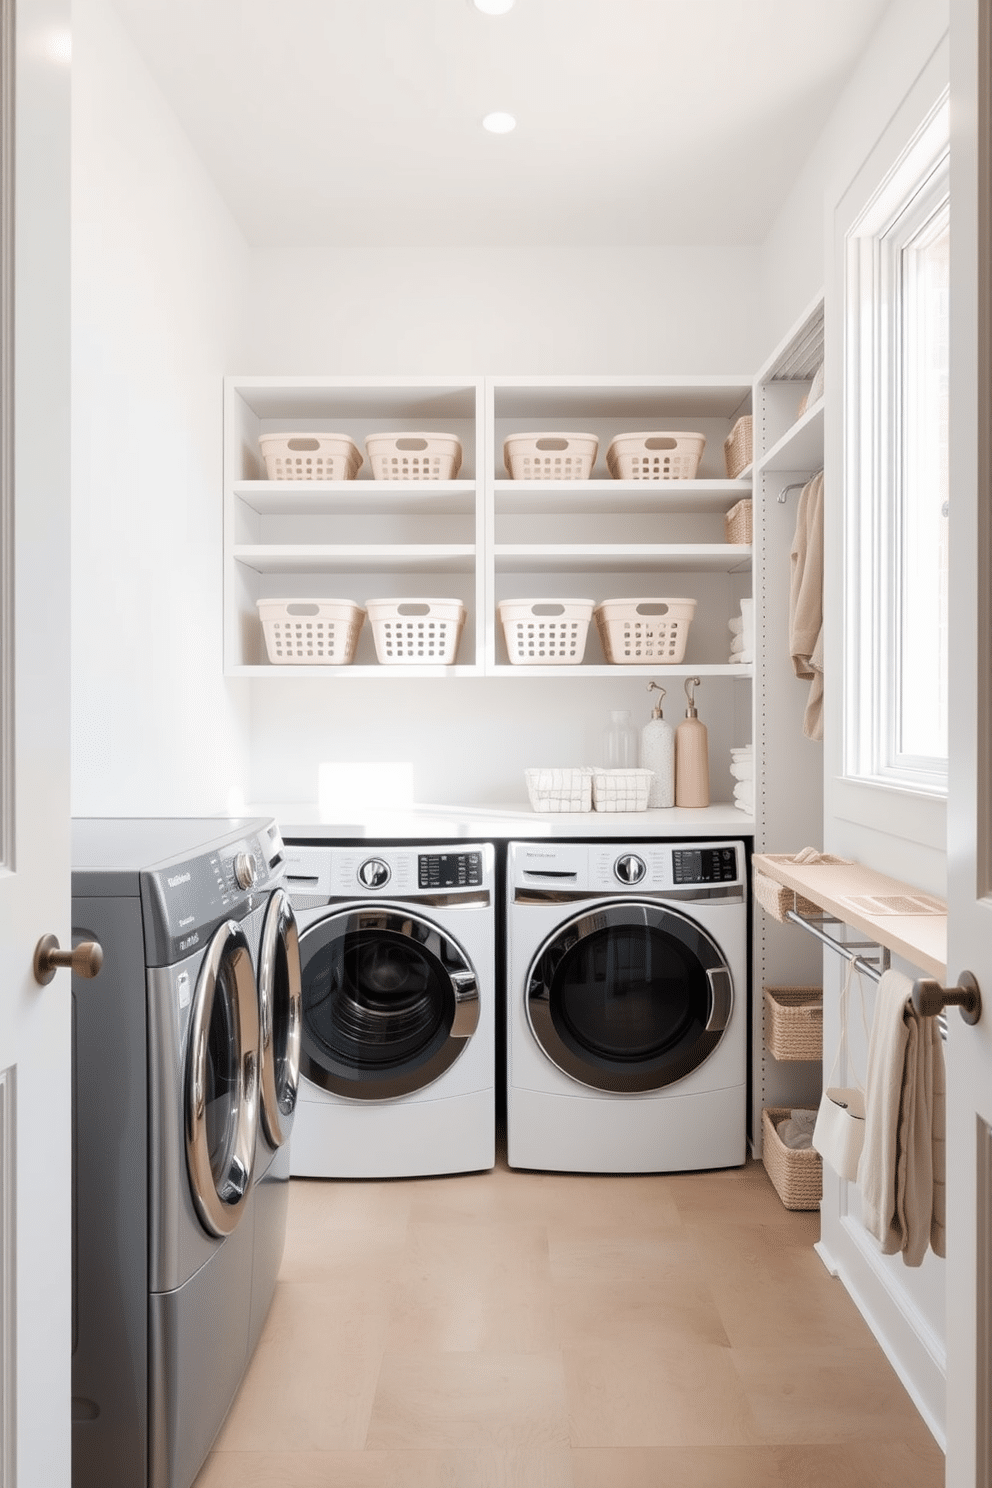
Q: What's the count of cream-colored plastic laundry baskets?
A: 8